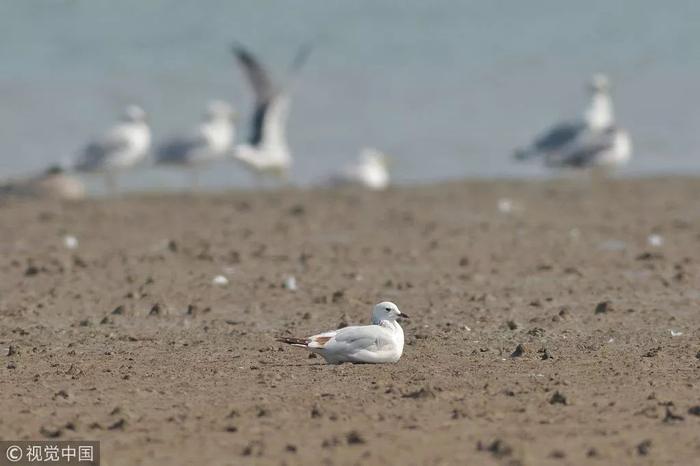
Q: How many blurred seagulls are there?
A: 7